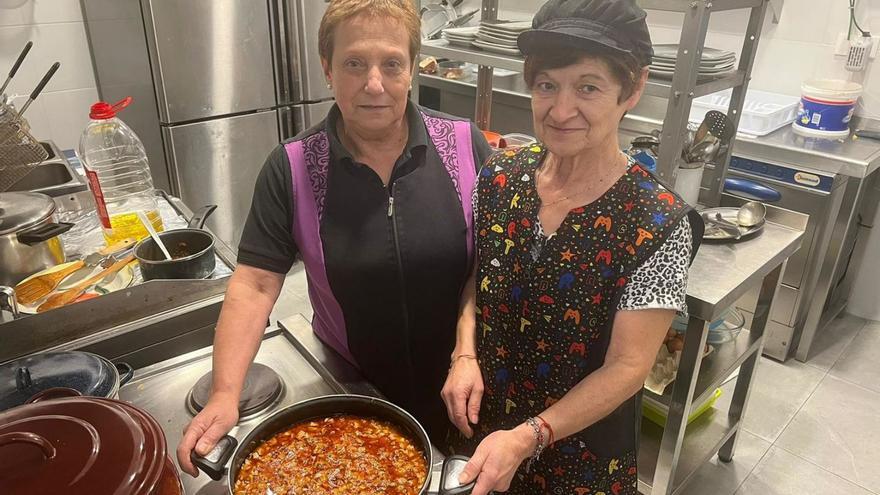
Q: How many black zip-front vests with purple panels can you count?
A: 1